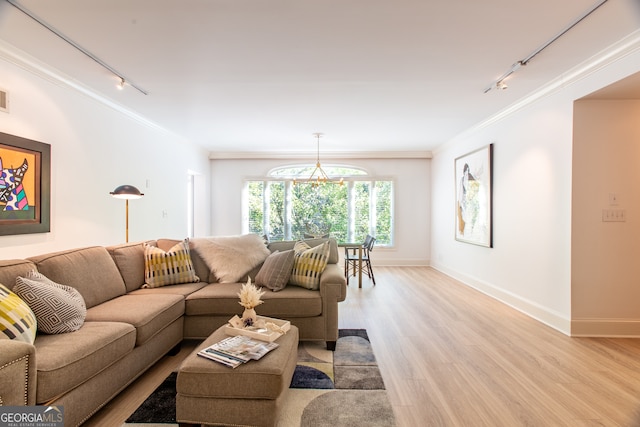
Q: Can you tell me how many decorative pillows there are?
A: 5